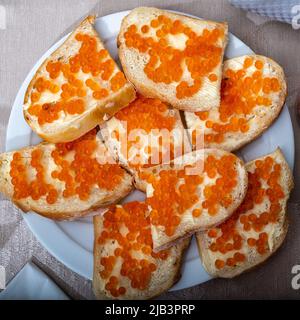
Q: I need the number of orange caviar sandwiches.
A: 8